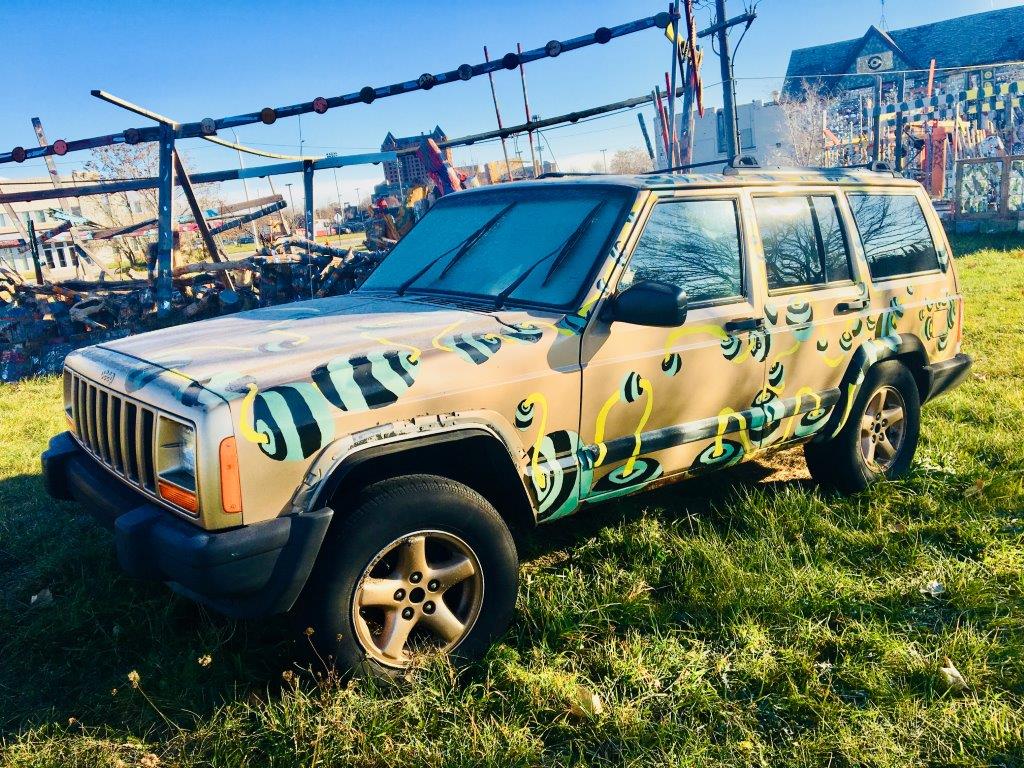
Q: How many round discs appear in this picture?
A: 13